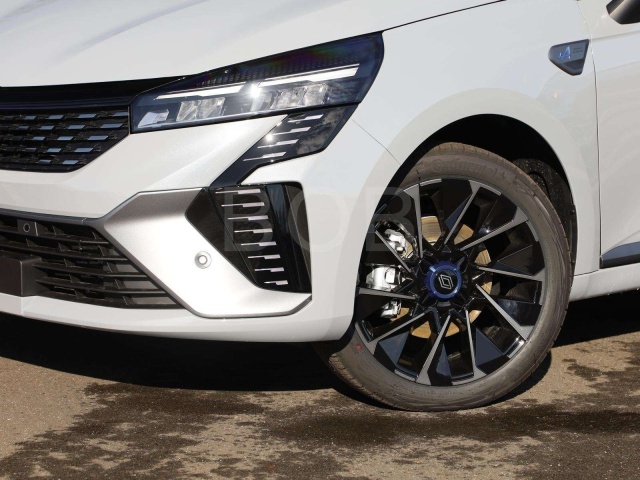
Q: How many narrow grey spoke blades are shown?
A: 10